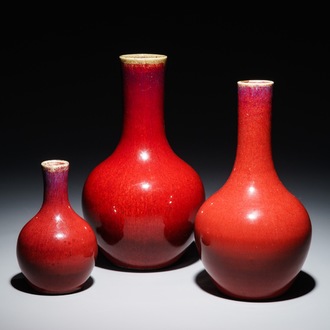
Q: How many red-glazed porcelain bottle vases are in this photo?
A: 3